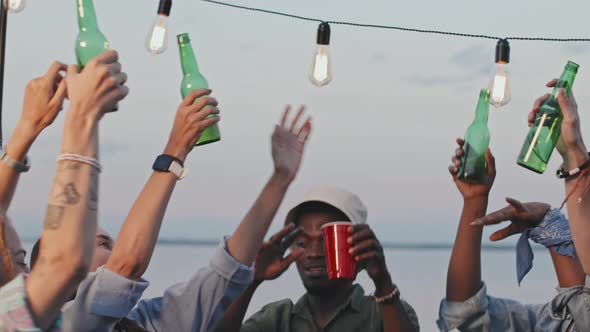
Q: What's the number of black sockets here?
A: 3